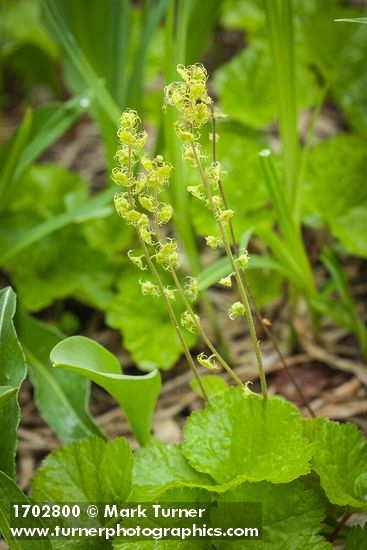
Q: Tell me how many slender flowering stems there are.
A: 4